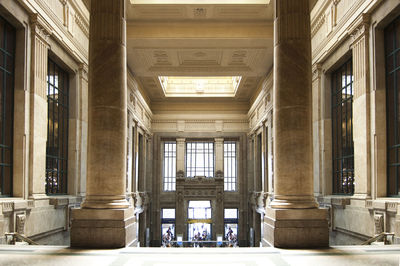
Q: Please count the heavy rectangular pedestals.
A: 2